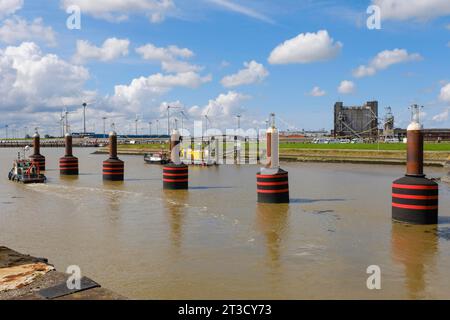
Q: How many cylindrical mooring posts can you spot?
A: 6